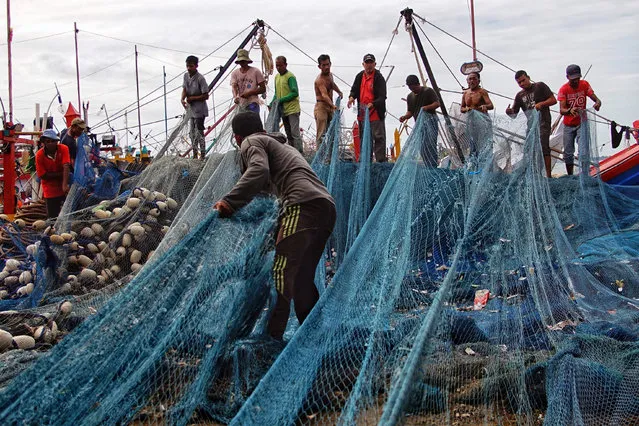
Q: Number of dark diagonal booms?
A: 2